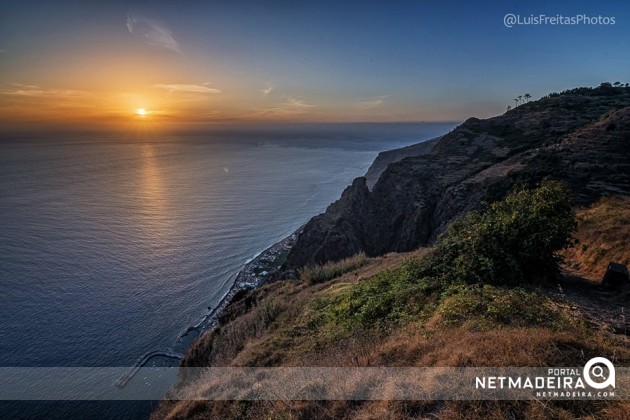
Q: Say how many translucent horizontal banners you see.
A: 1